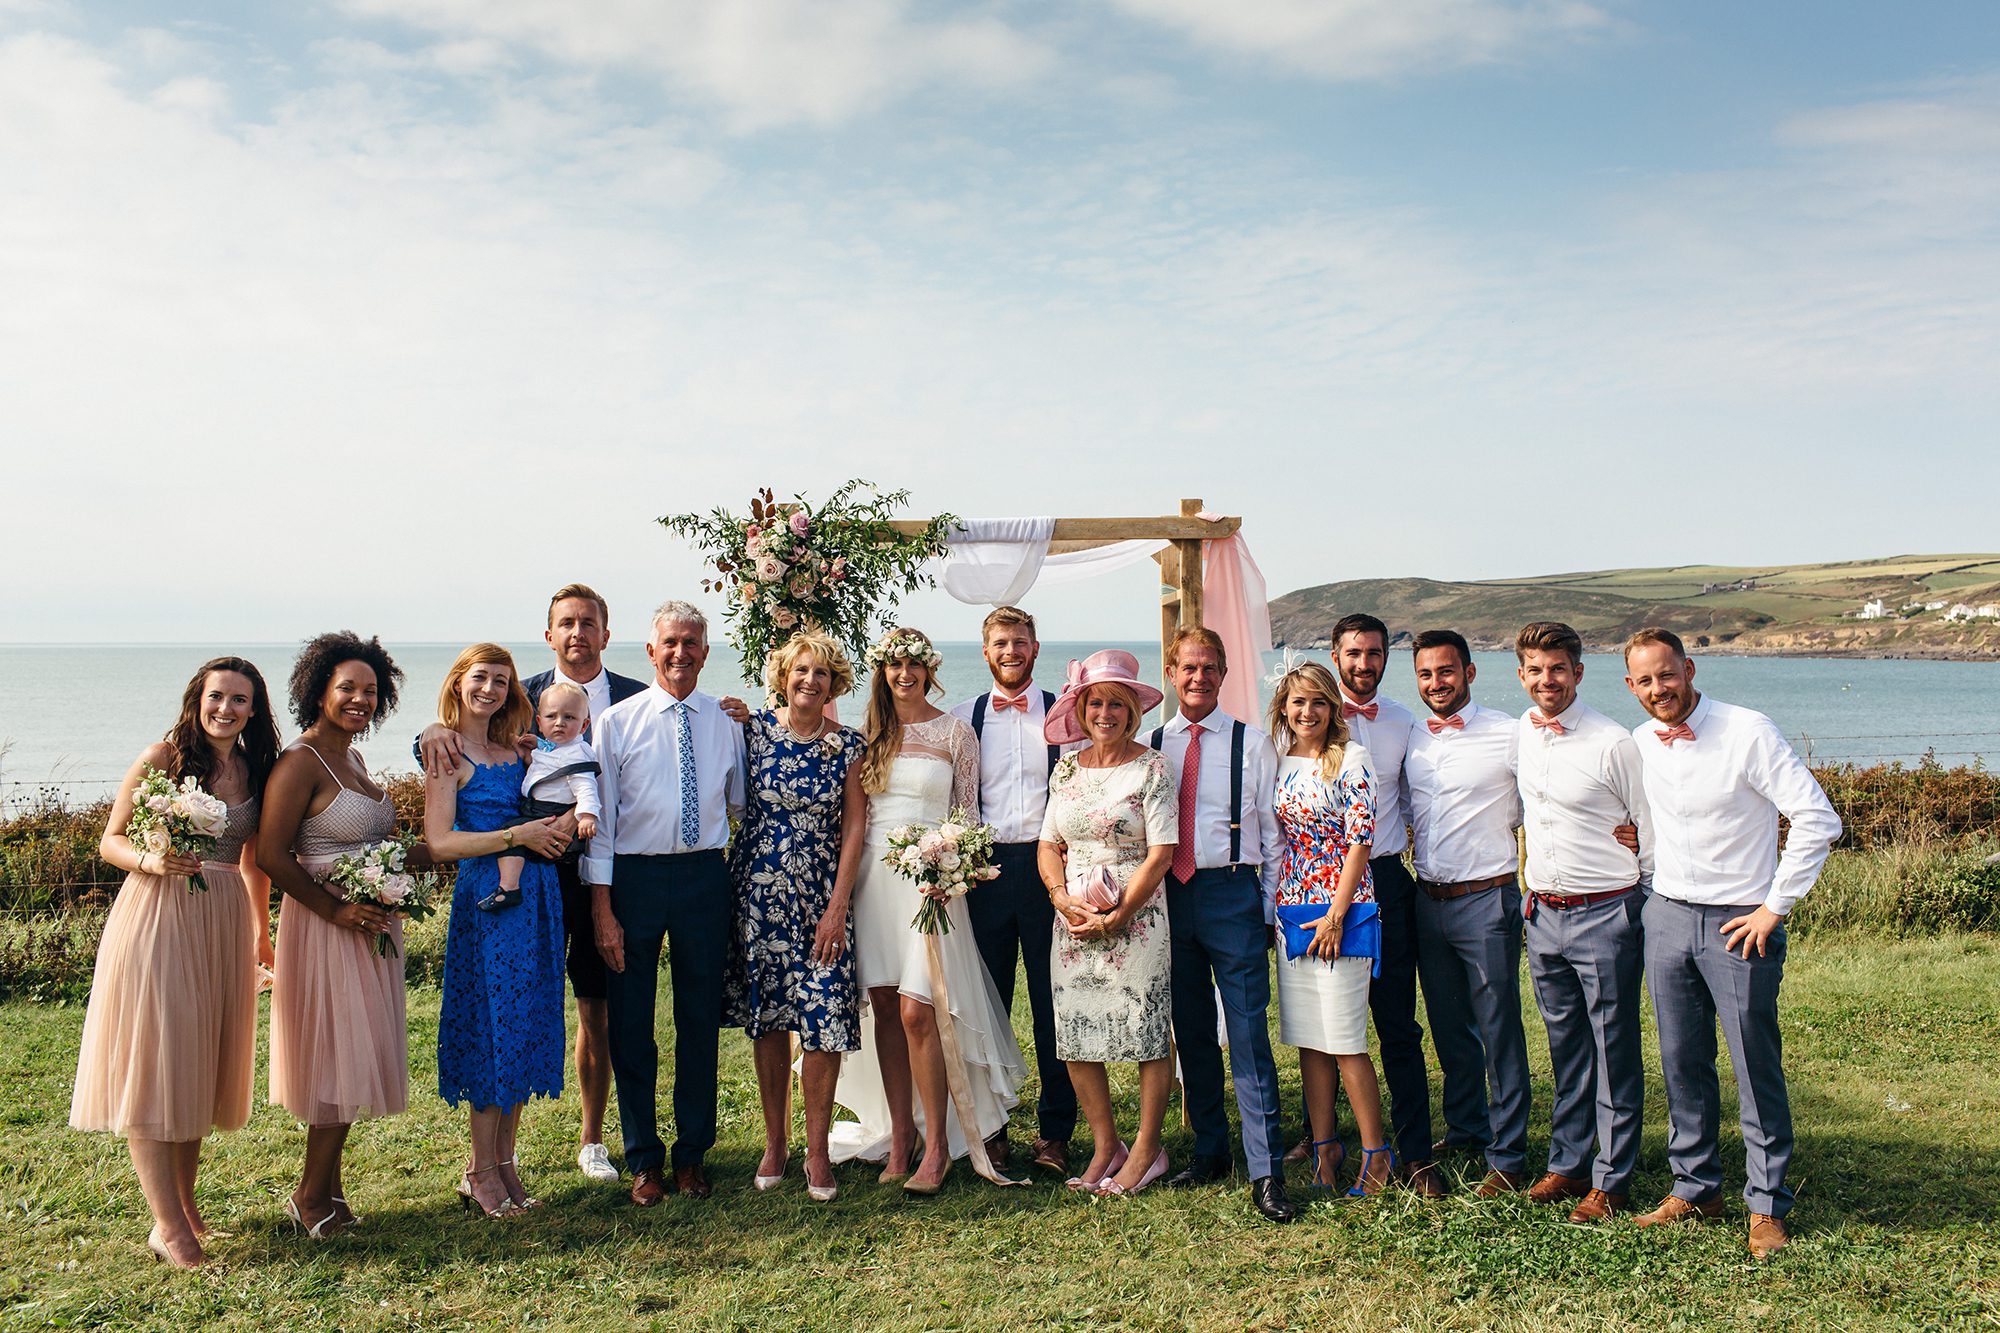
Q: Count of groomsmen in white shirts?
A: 4